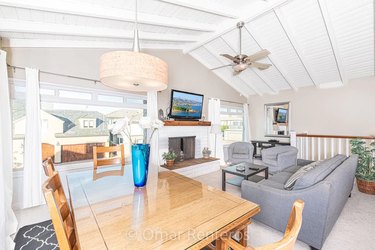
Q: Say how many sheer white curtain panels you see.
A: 5